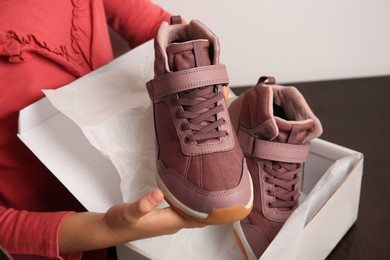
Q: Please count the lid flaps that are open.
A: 1